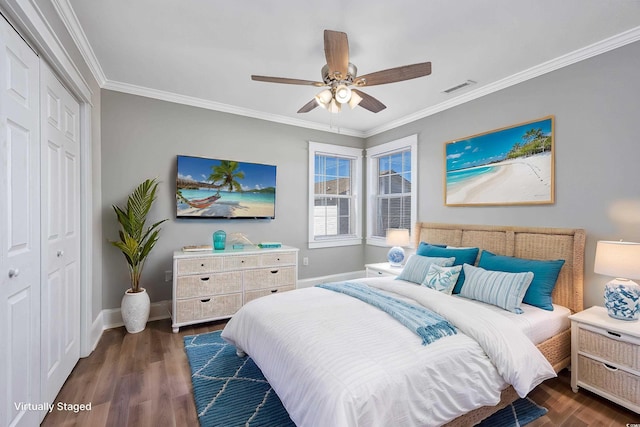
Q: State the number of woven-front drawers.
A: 9